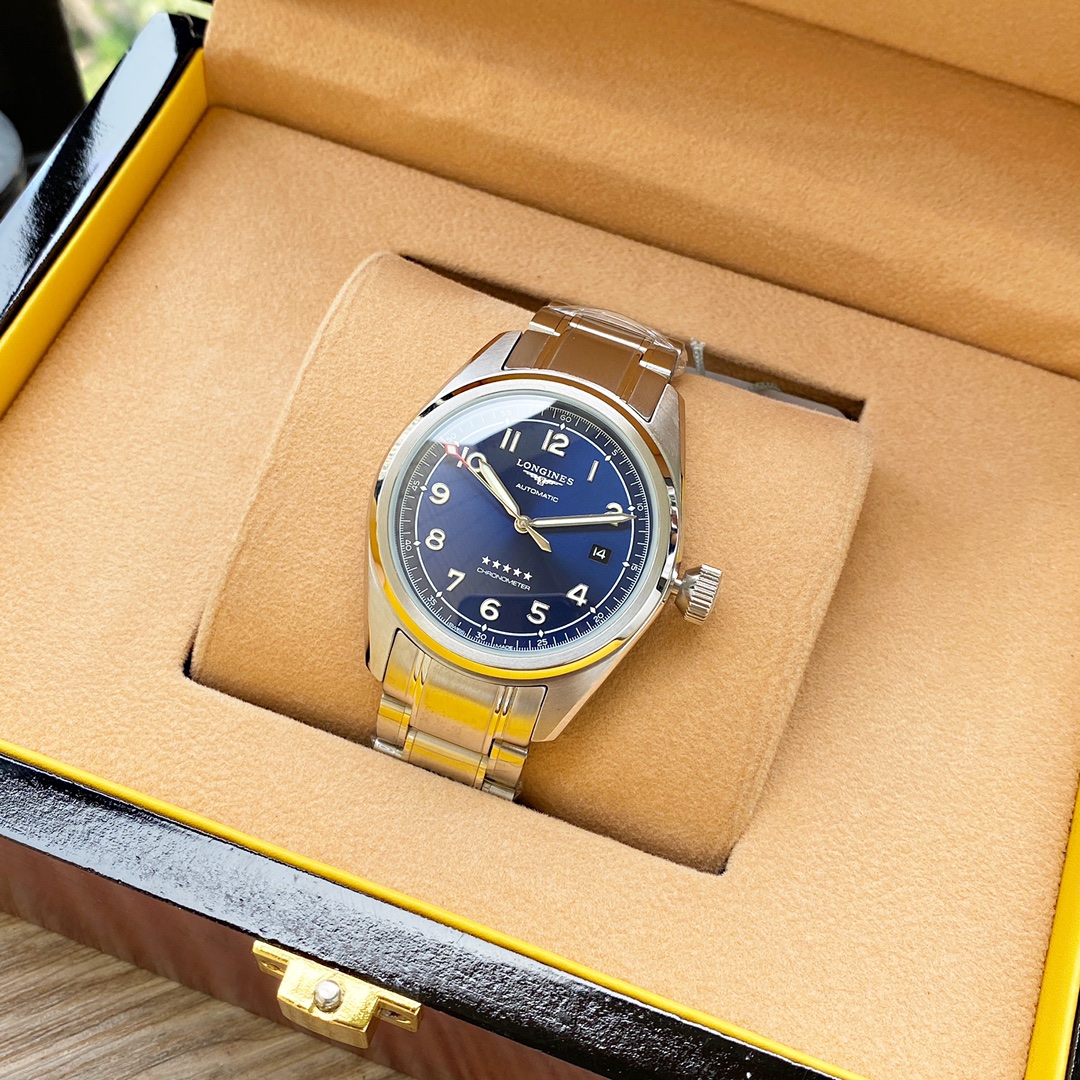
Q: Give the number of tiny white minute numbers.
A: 12